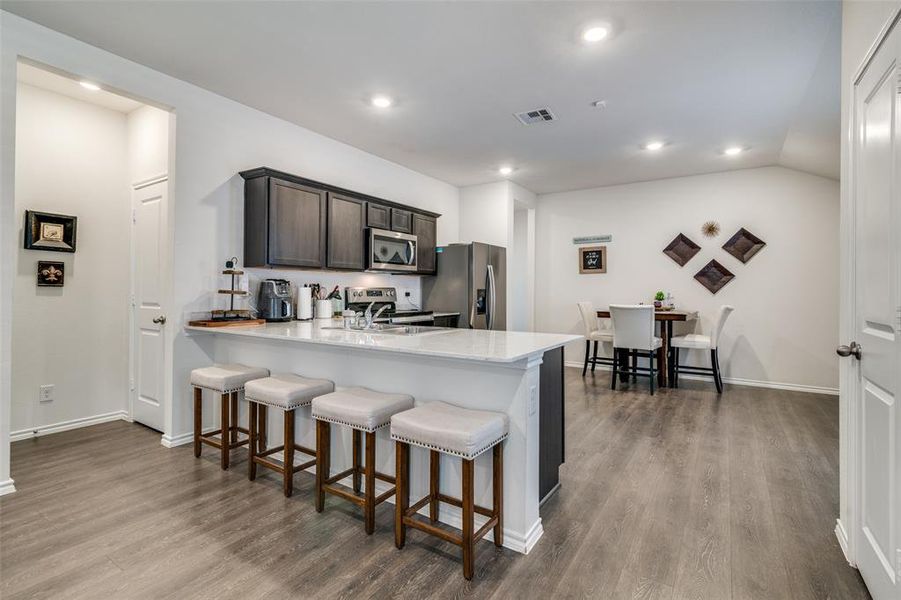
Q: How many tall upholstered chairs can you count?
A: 3